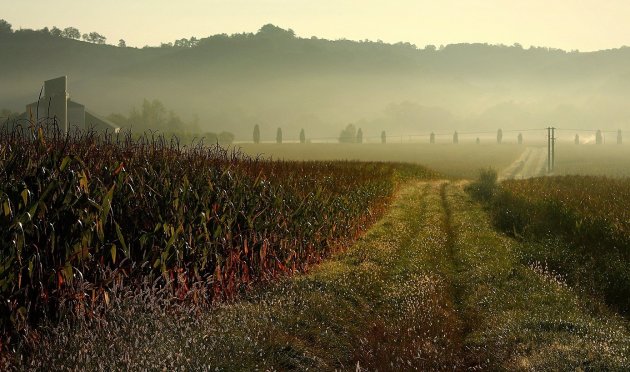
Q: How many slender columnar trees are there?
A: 13